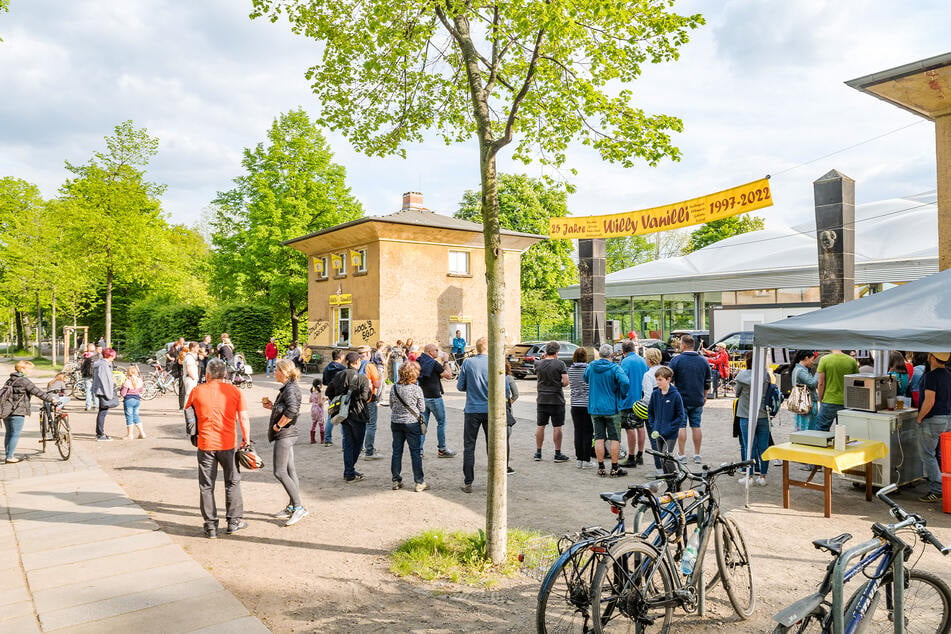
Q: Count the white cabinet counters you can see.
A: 1